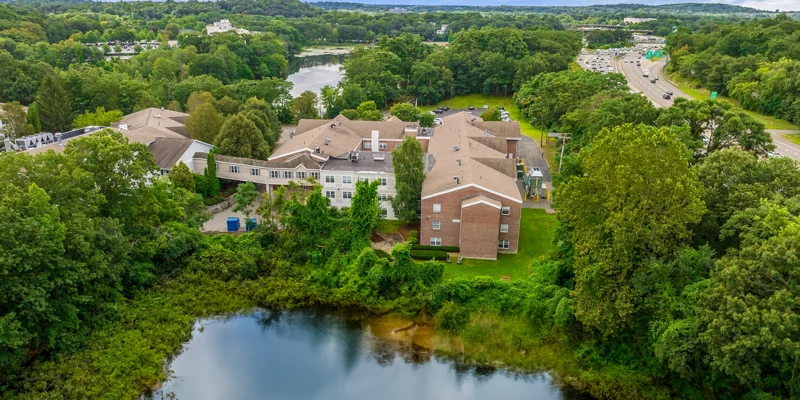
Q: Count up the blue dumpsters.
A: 2